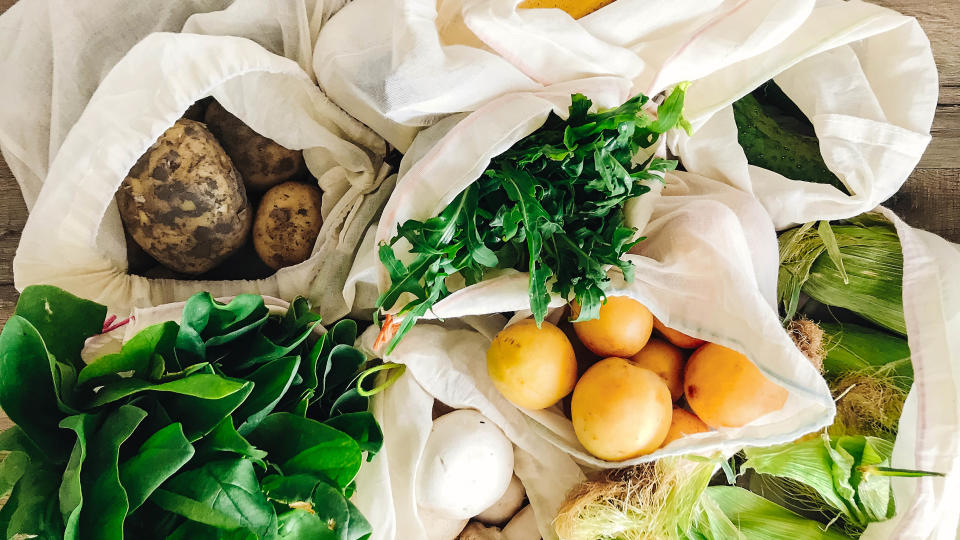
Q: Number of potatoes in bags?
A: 3